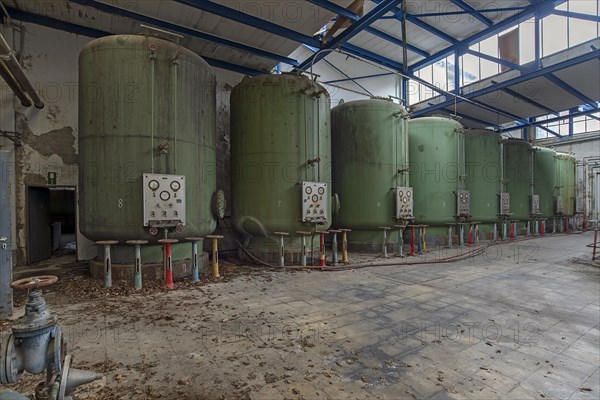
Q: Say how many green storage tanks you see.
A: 8